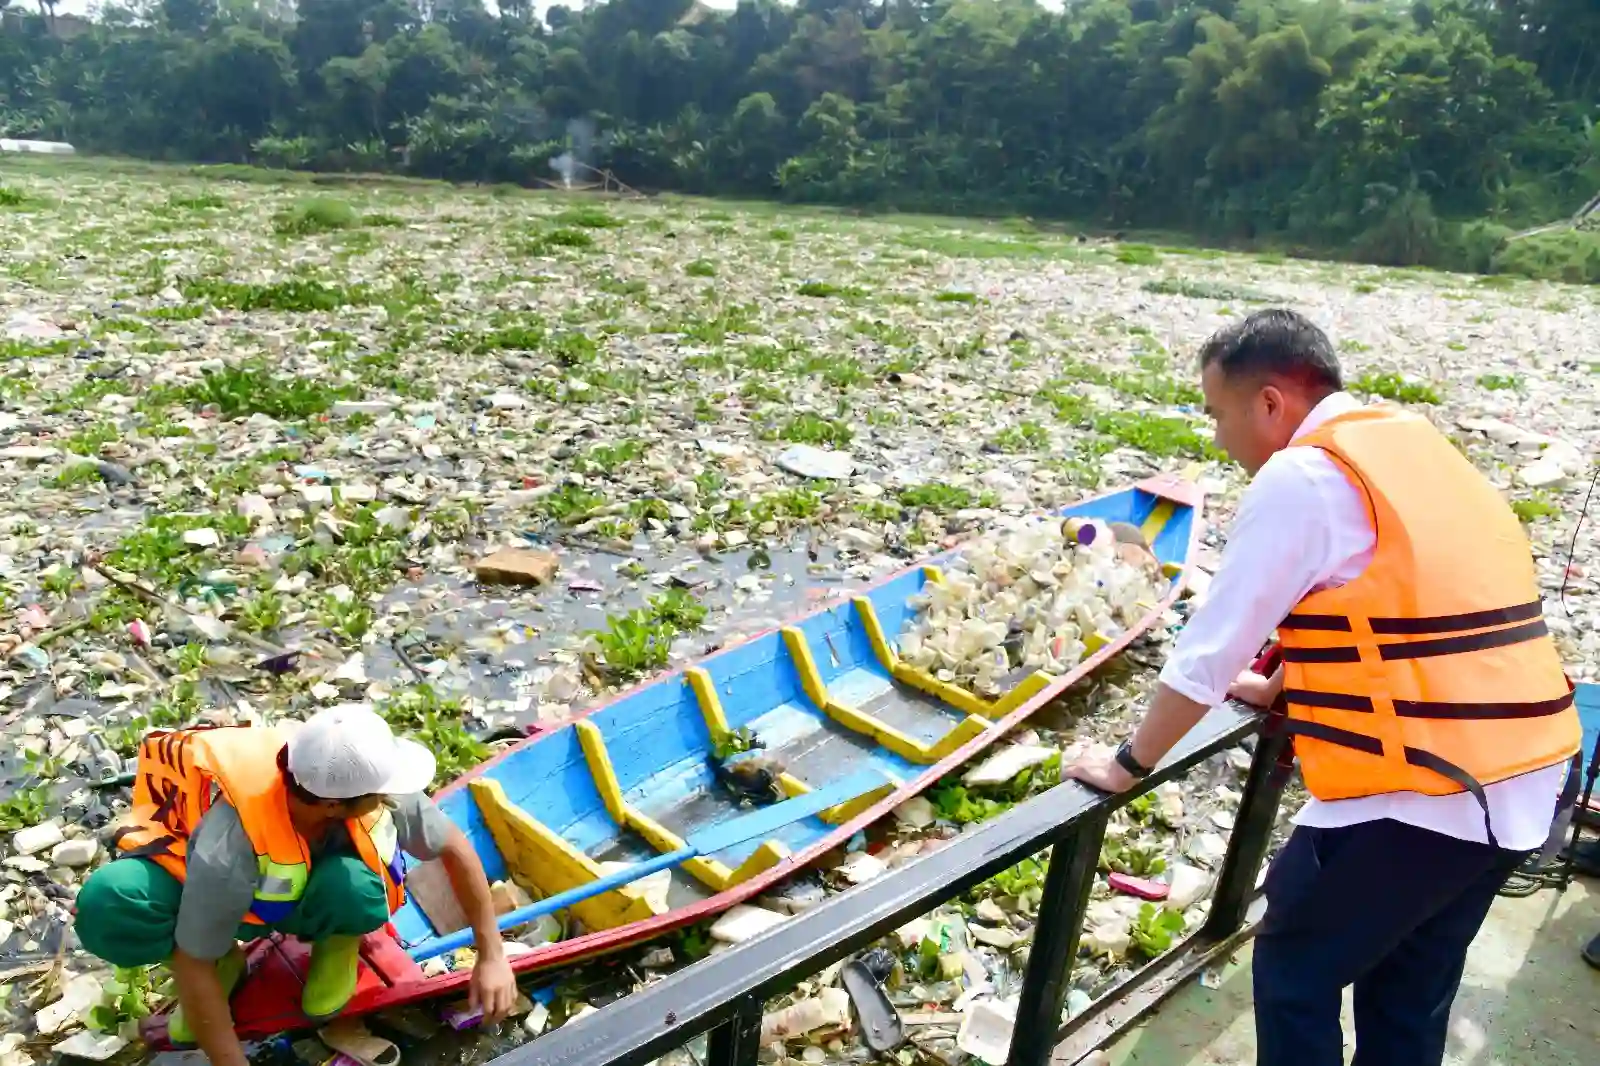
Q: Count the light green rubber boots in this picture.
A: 2